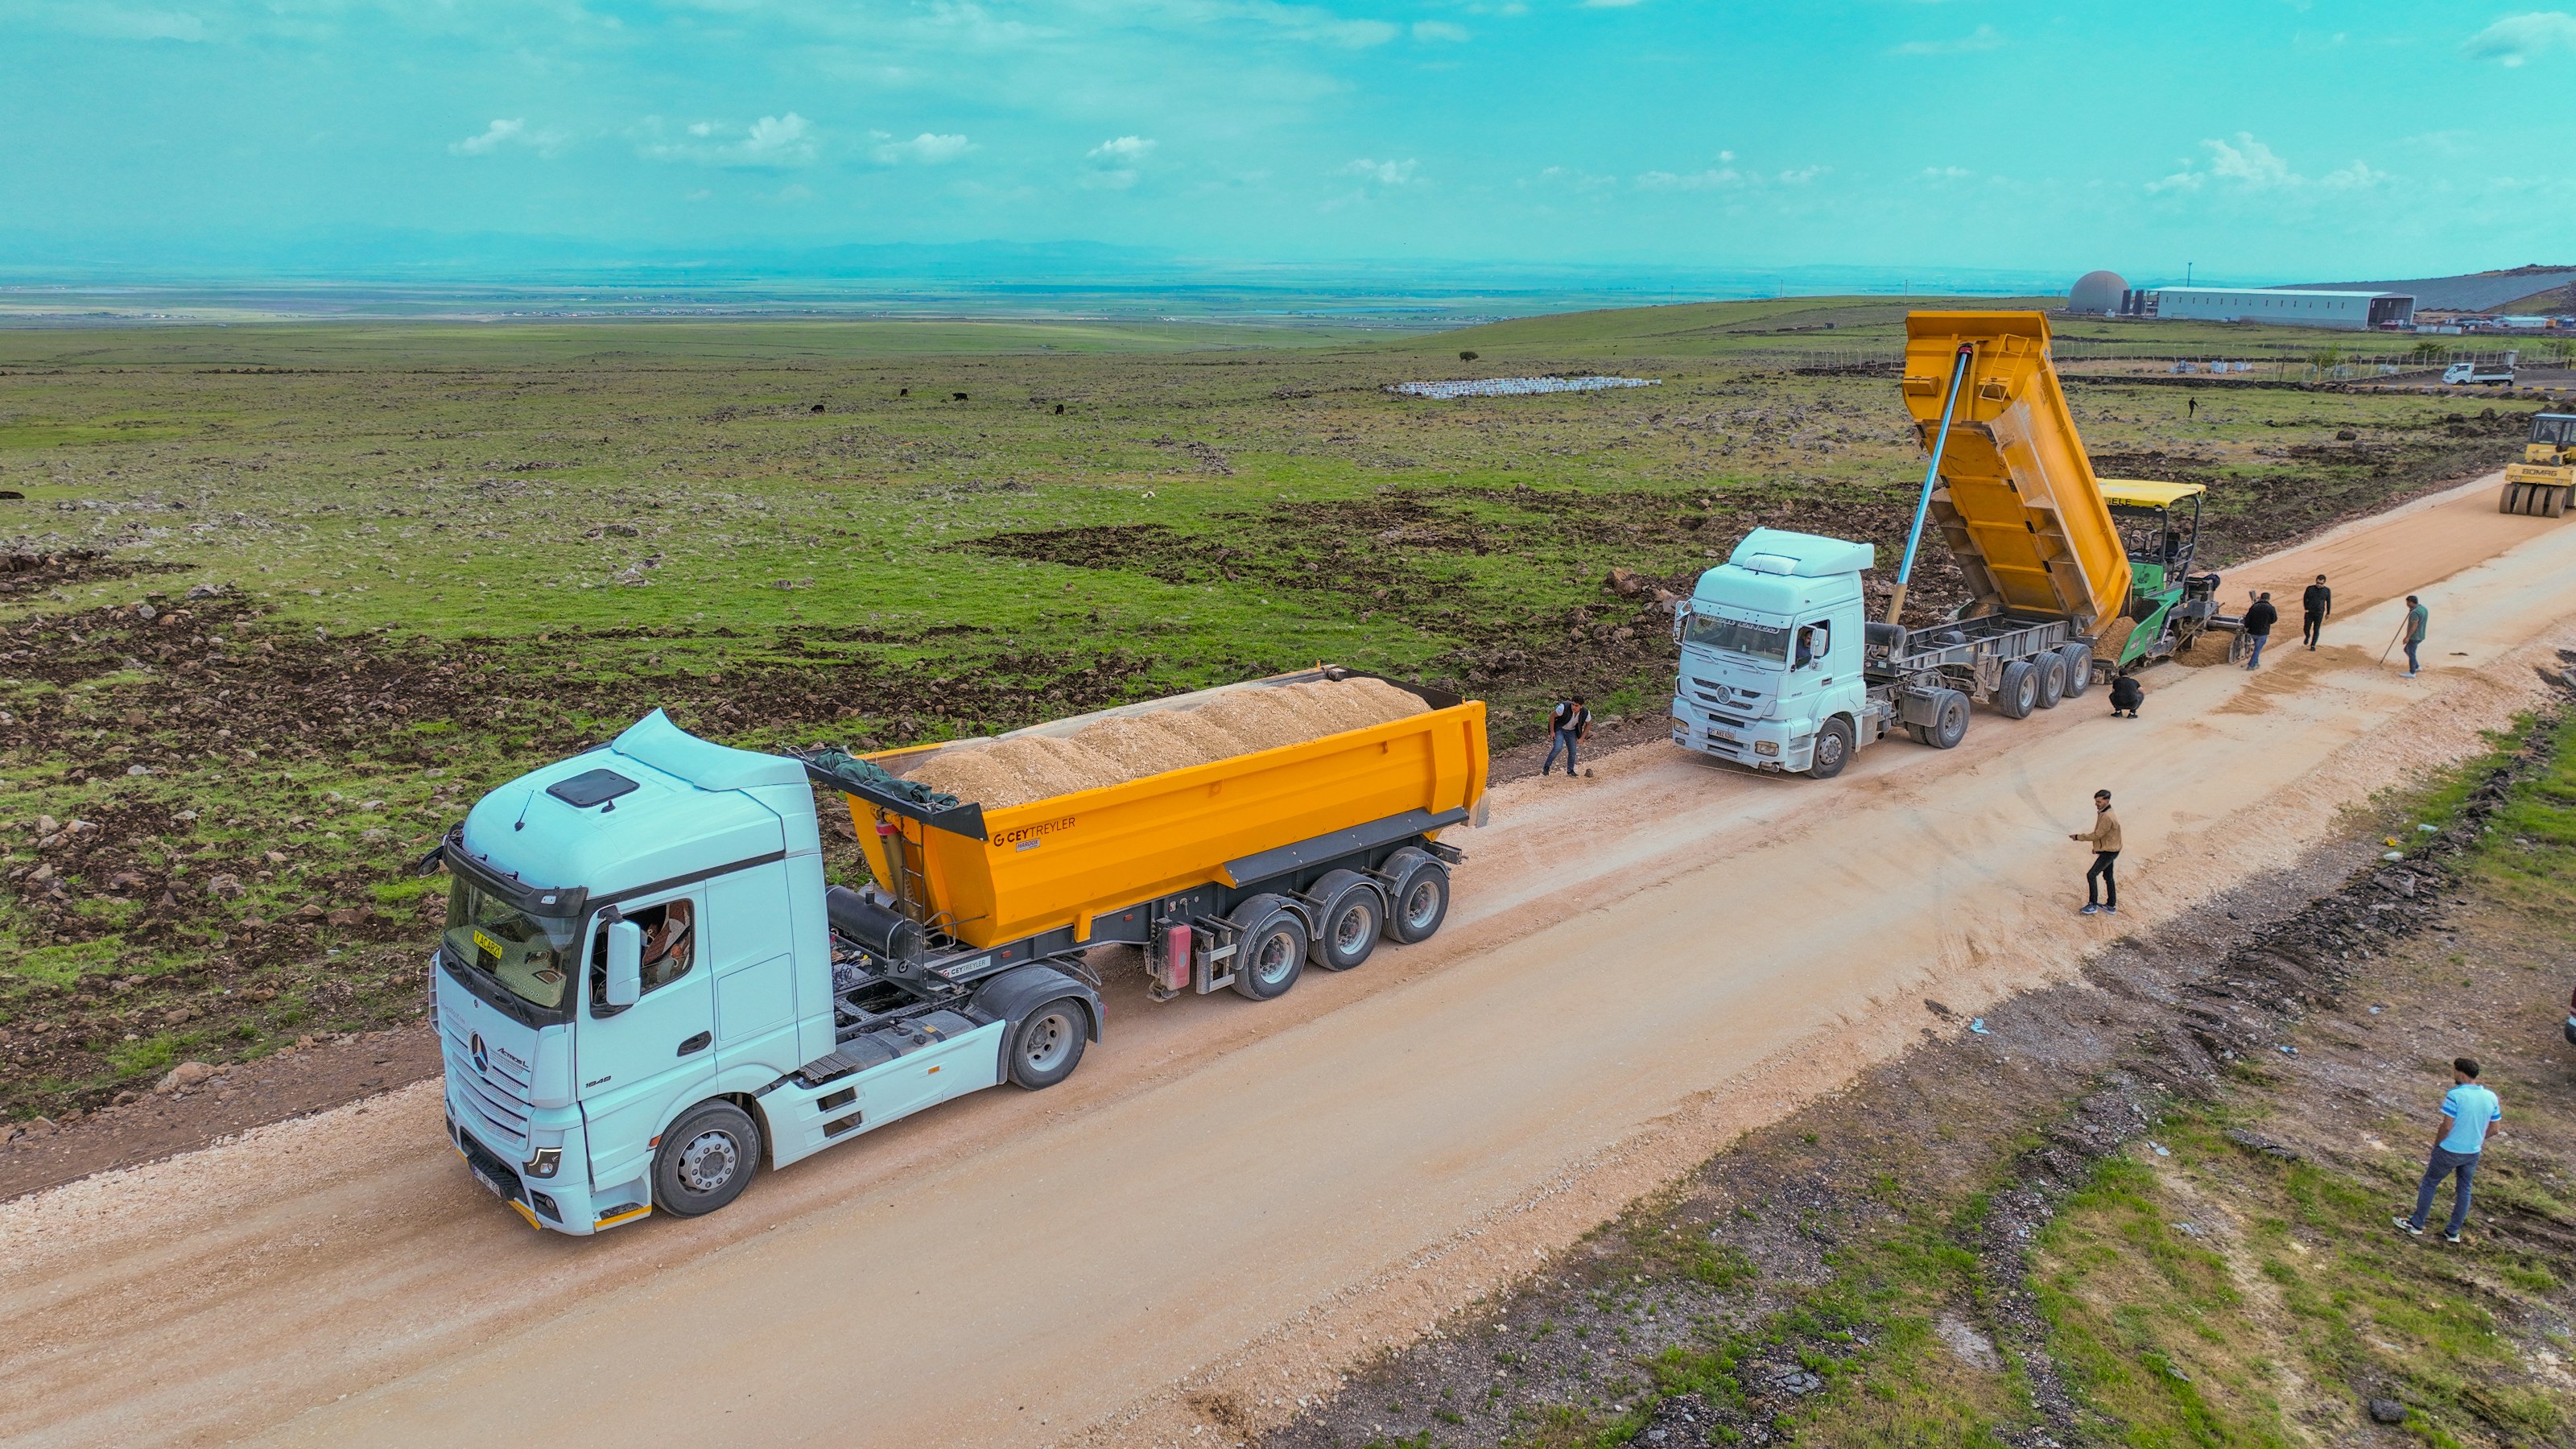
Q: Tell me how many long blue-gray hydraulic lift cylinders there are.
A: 1